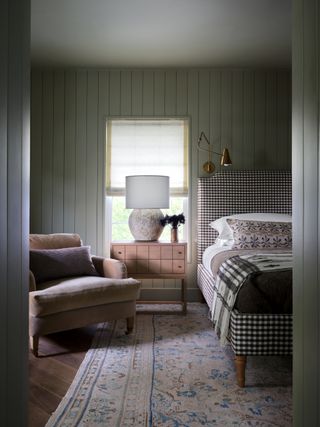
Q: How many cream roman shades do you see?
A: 1